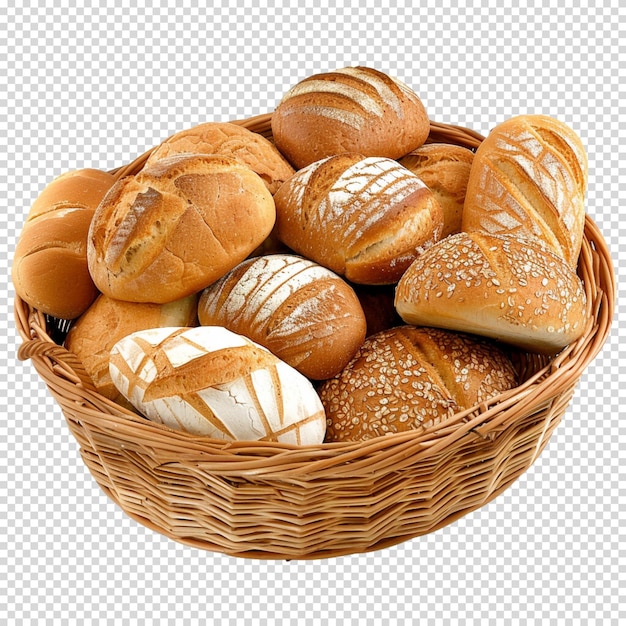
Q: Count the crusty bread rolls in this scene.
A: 12